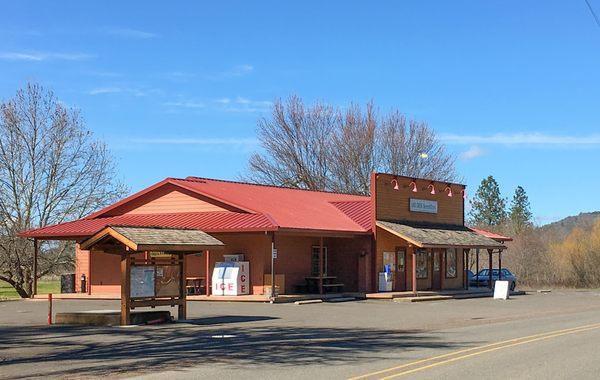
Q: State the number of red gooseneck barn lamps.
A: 5